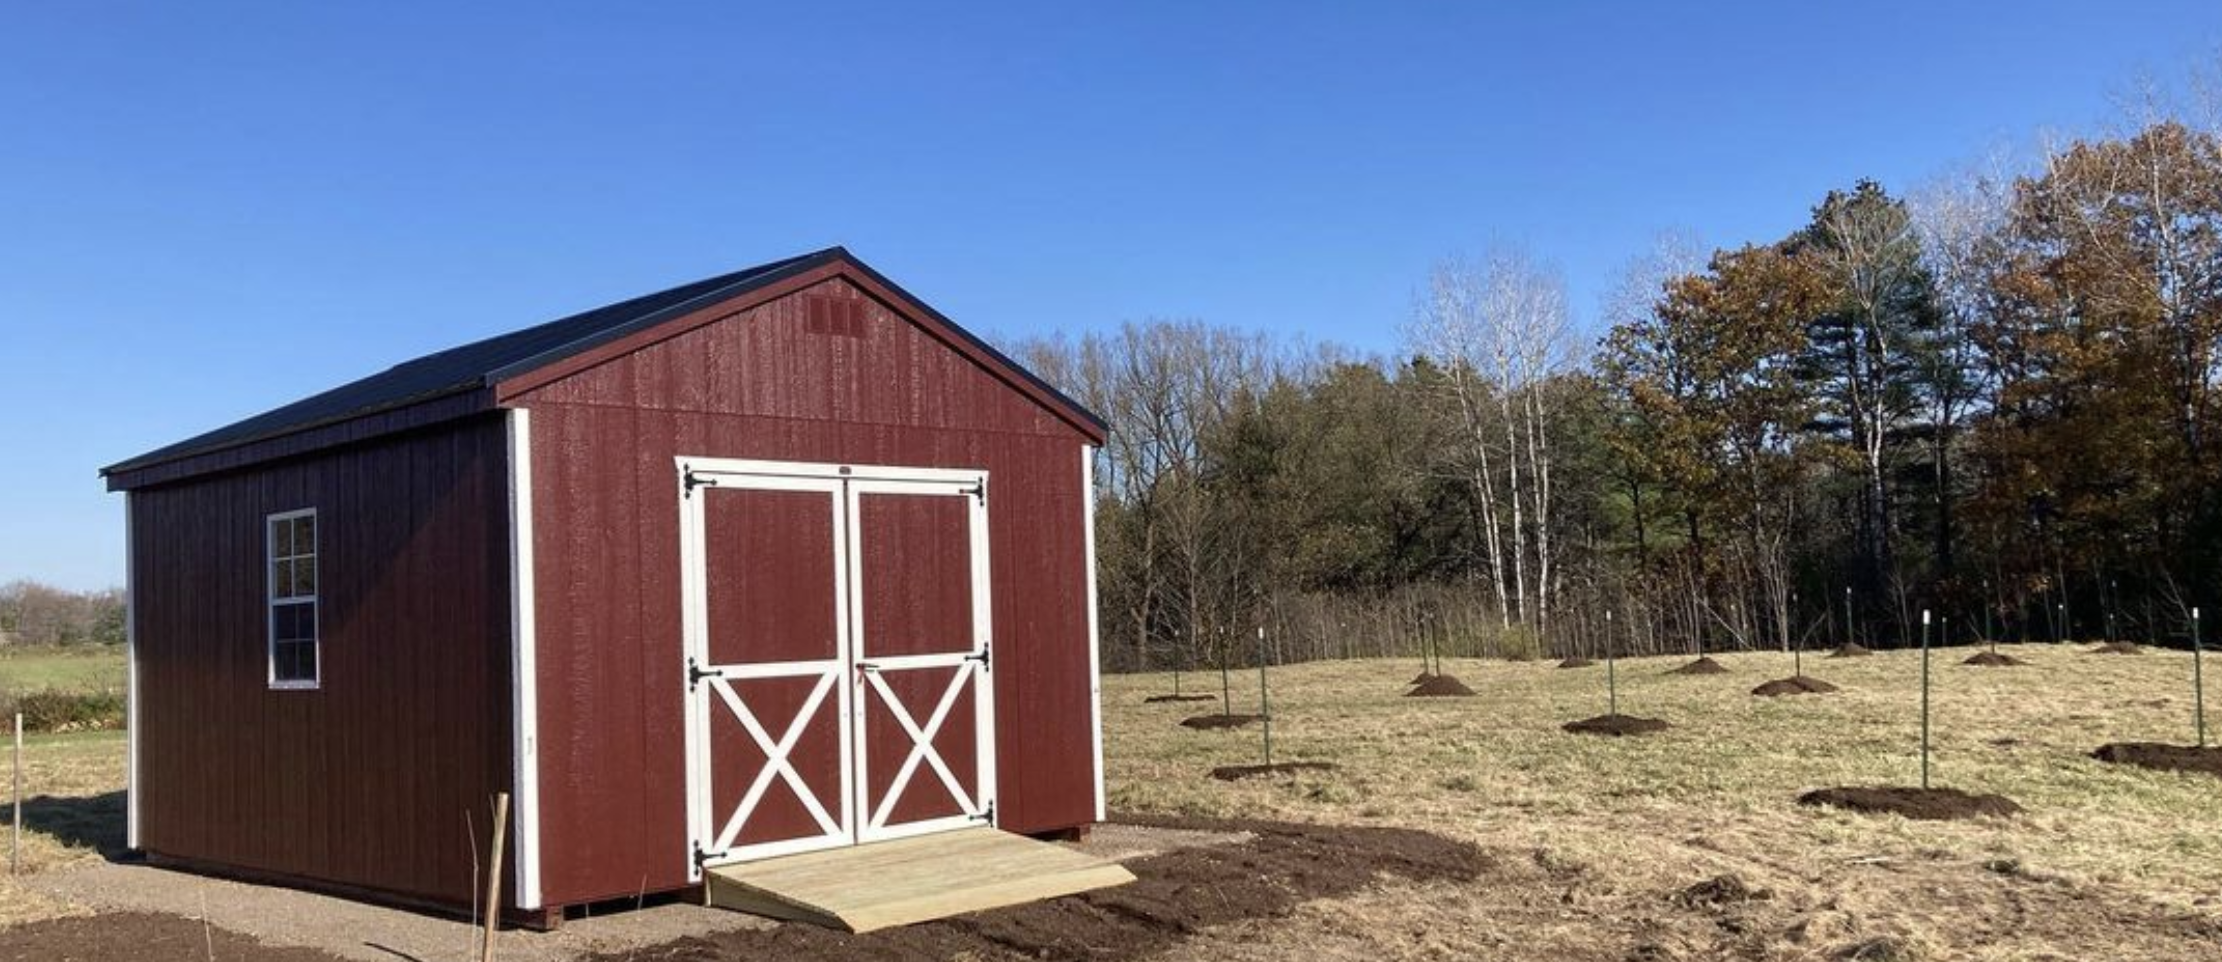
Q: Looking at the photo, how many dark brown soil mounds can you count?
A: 14